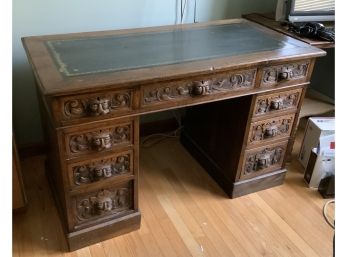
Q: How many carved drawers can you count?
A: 9